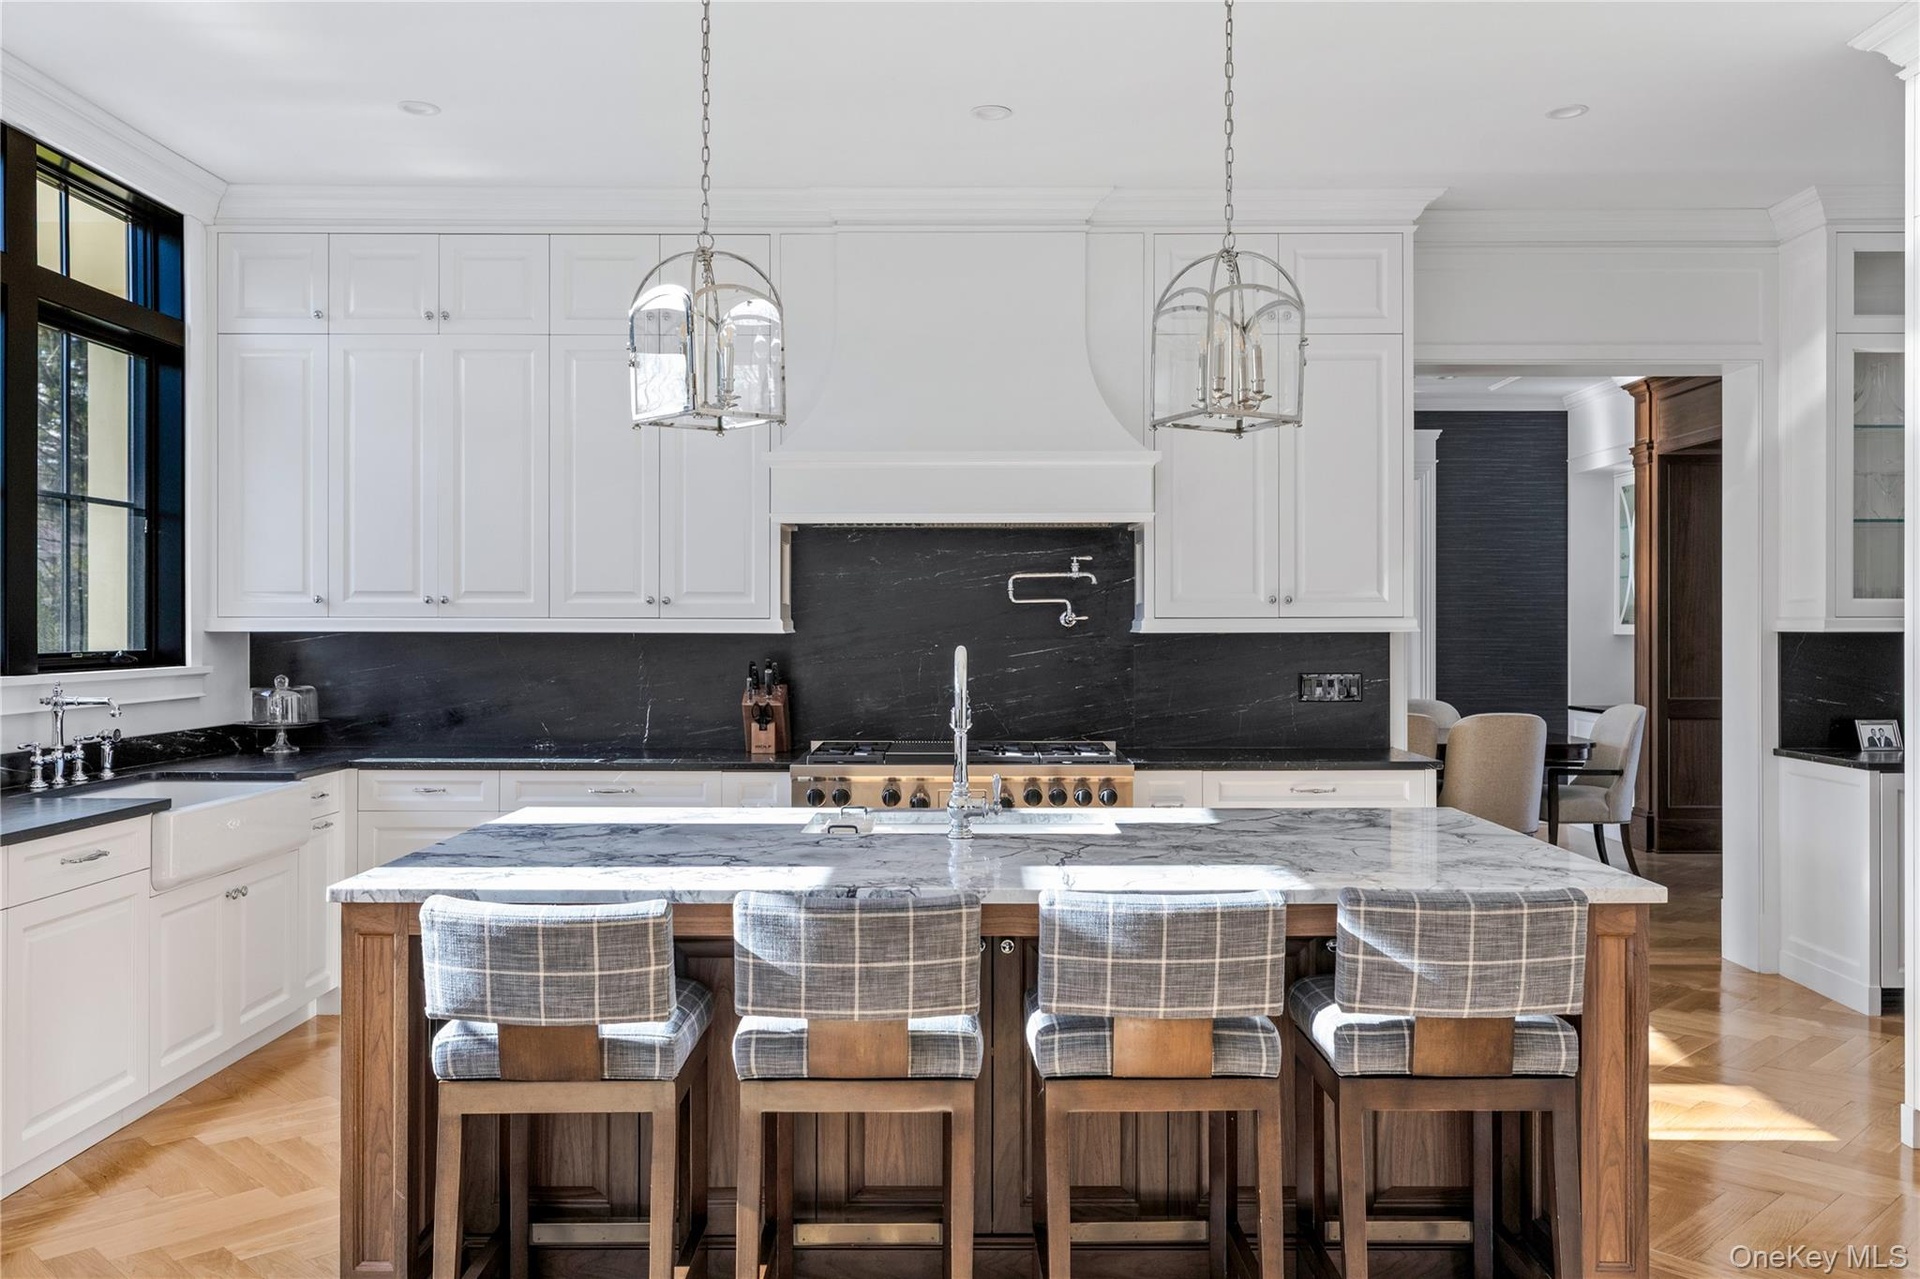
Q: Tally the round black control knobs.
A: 9